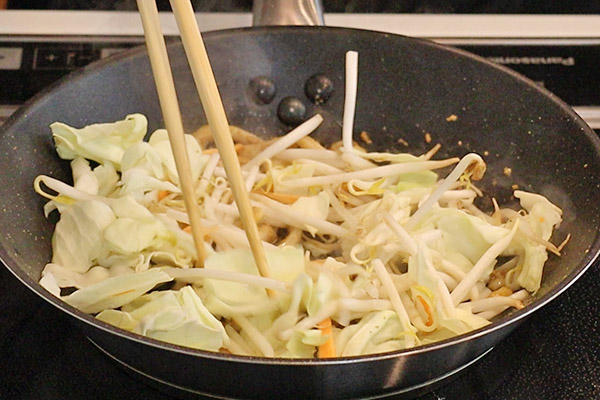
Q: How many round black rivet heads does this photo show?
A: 3